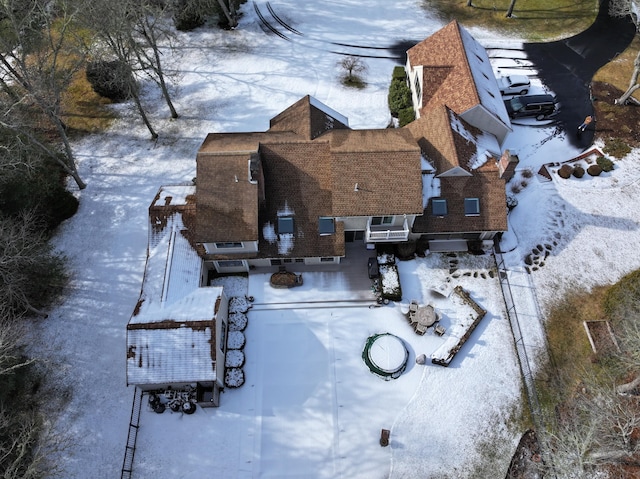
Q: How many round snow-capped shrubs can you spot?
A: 5